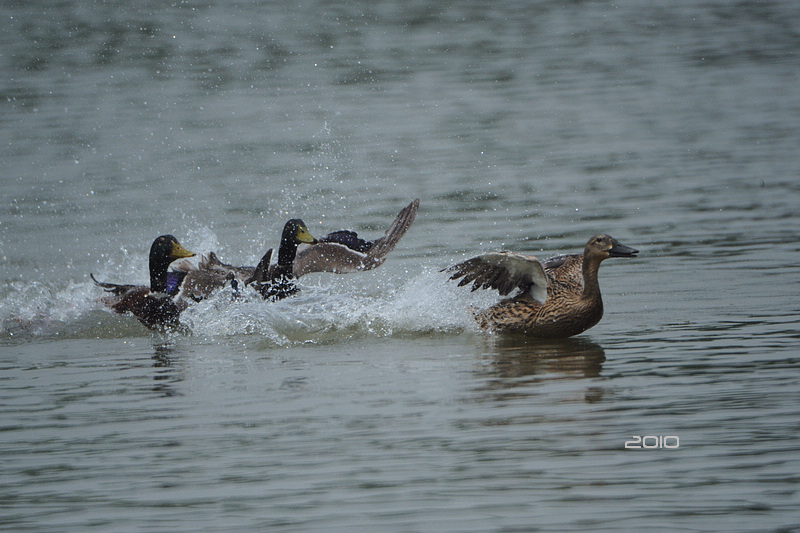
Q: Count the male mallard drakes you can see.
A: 2